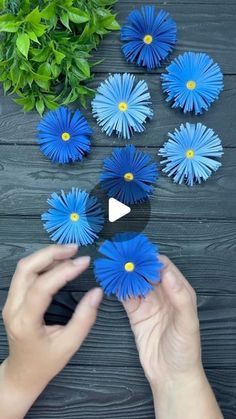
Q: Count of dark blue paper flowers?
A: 4